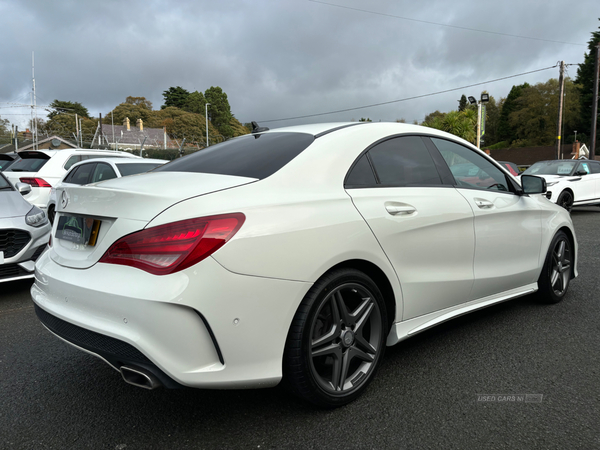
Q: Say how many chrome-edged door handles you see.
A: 2